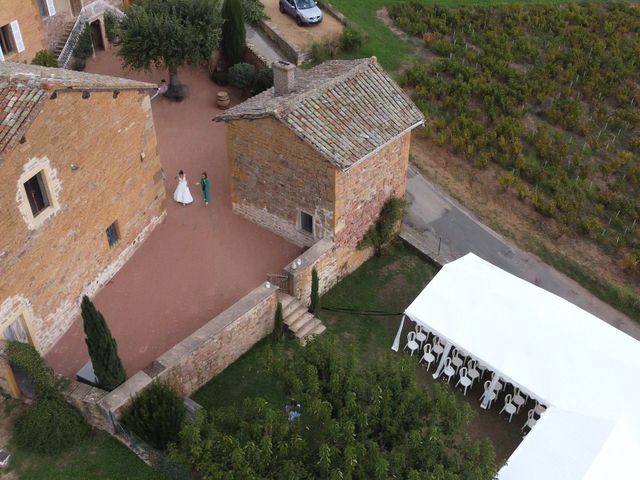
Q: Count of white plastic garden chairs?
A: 14